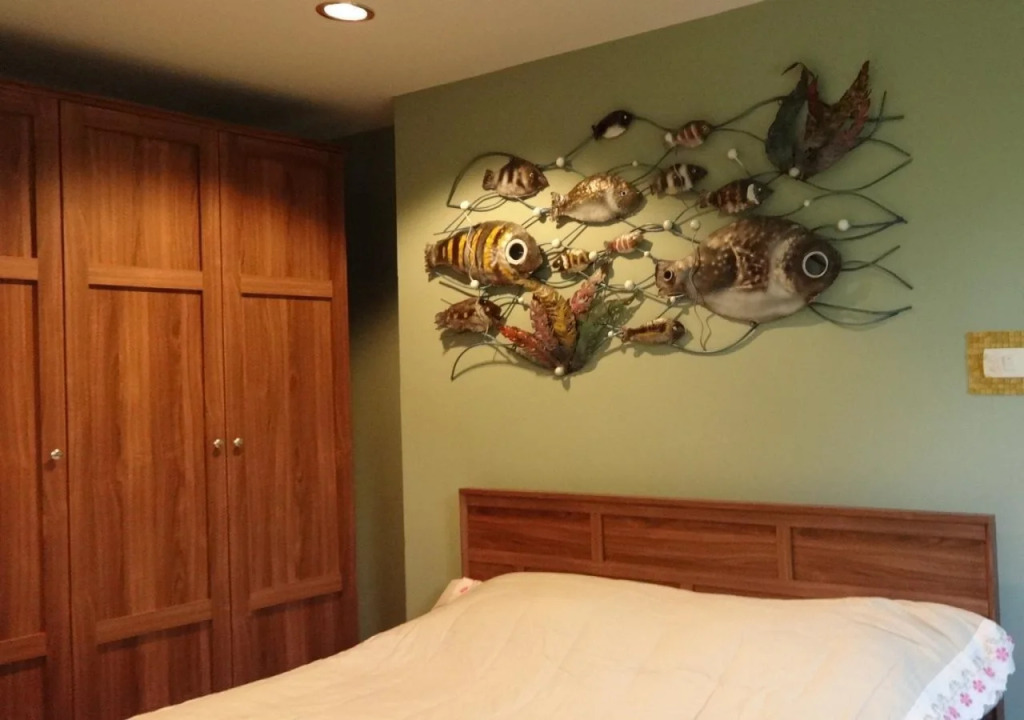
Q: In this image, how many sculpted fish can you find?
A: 12